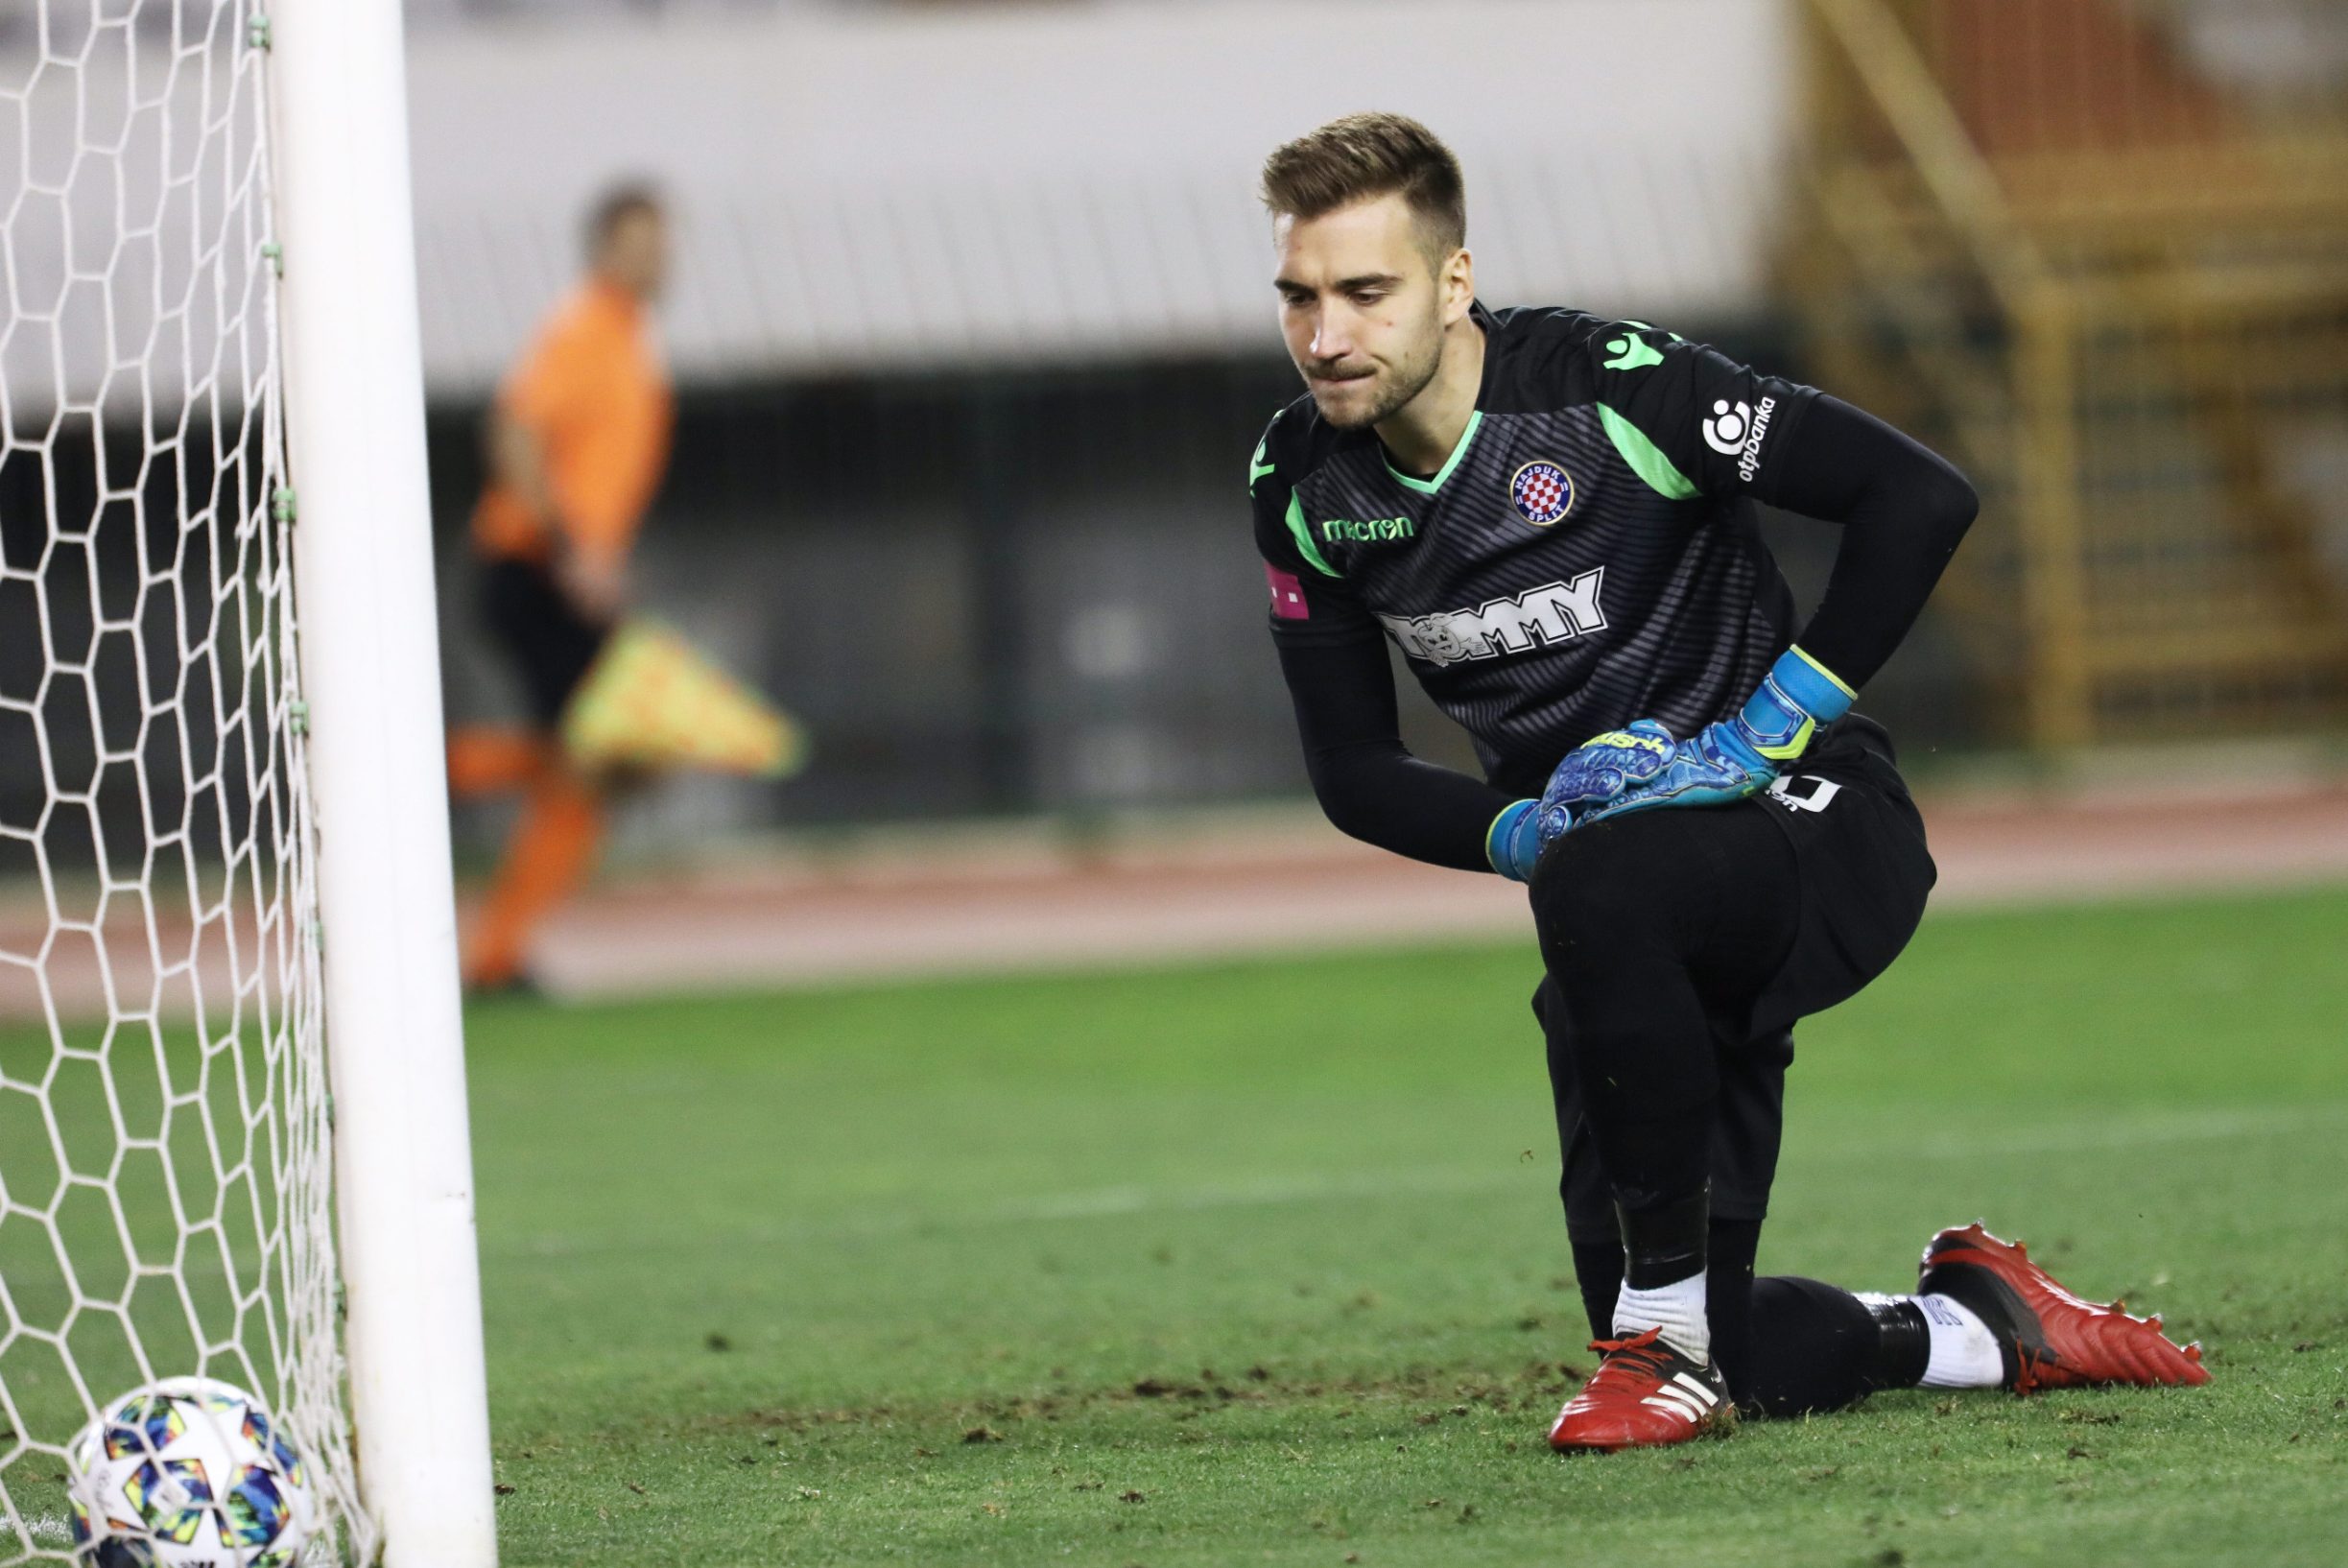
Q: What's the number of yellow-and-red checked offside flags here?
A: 1